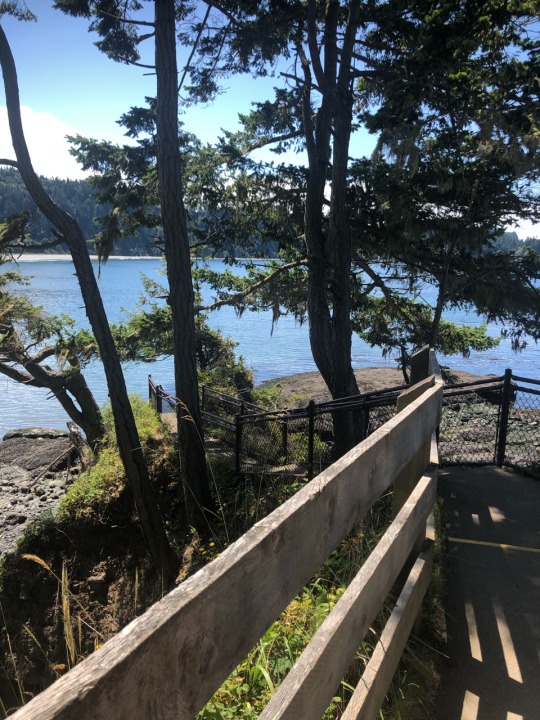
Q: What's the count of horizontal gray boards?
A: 3